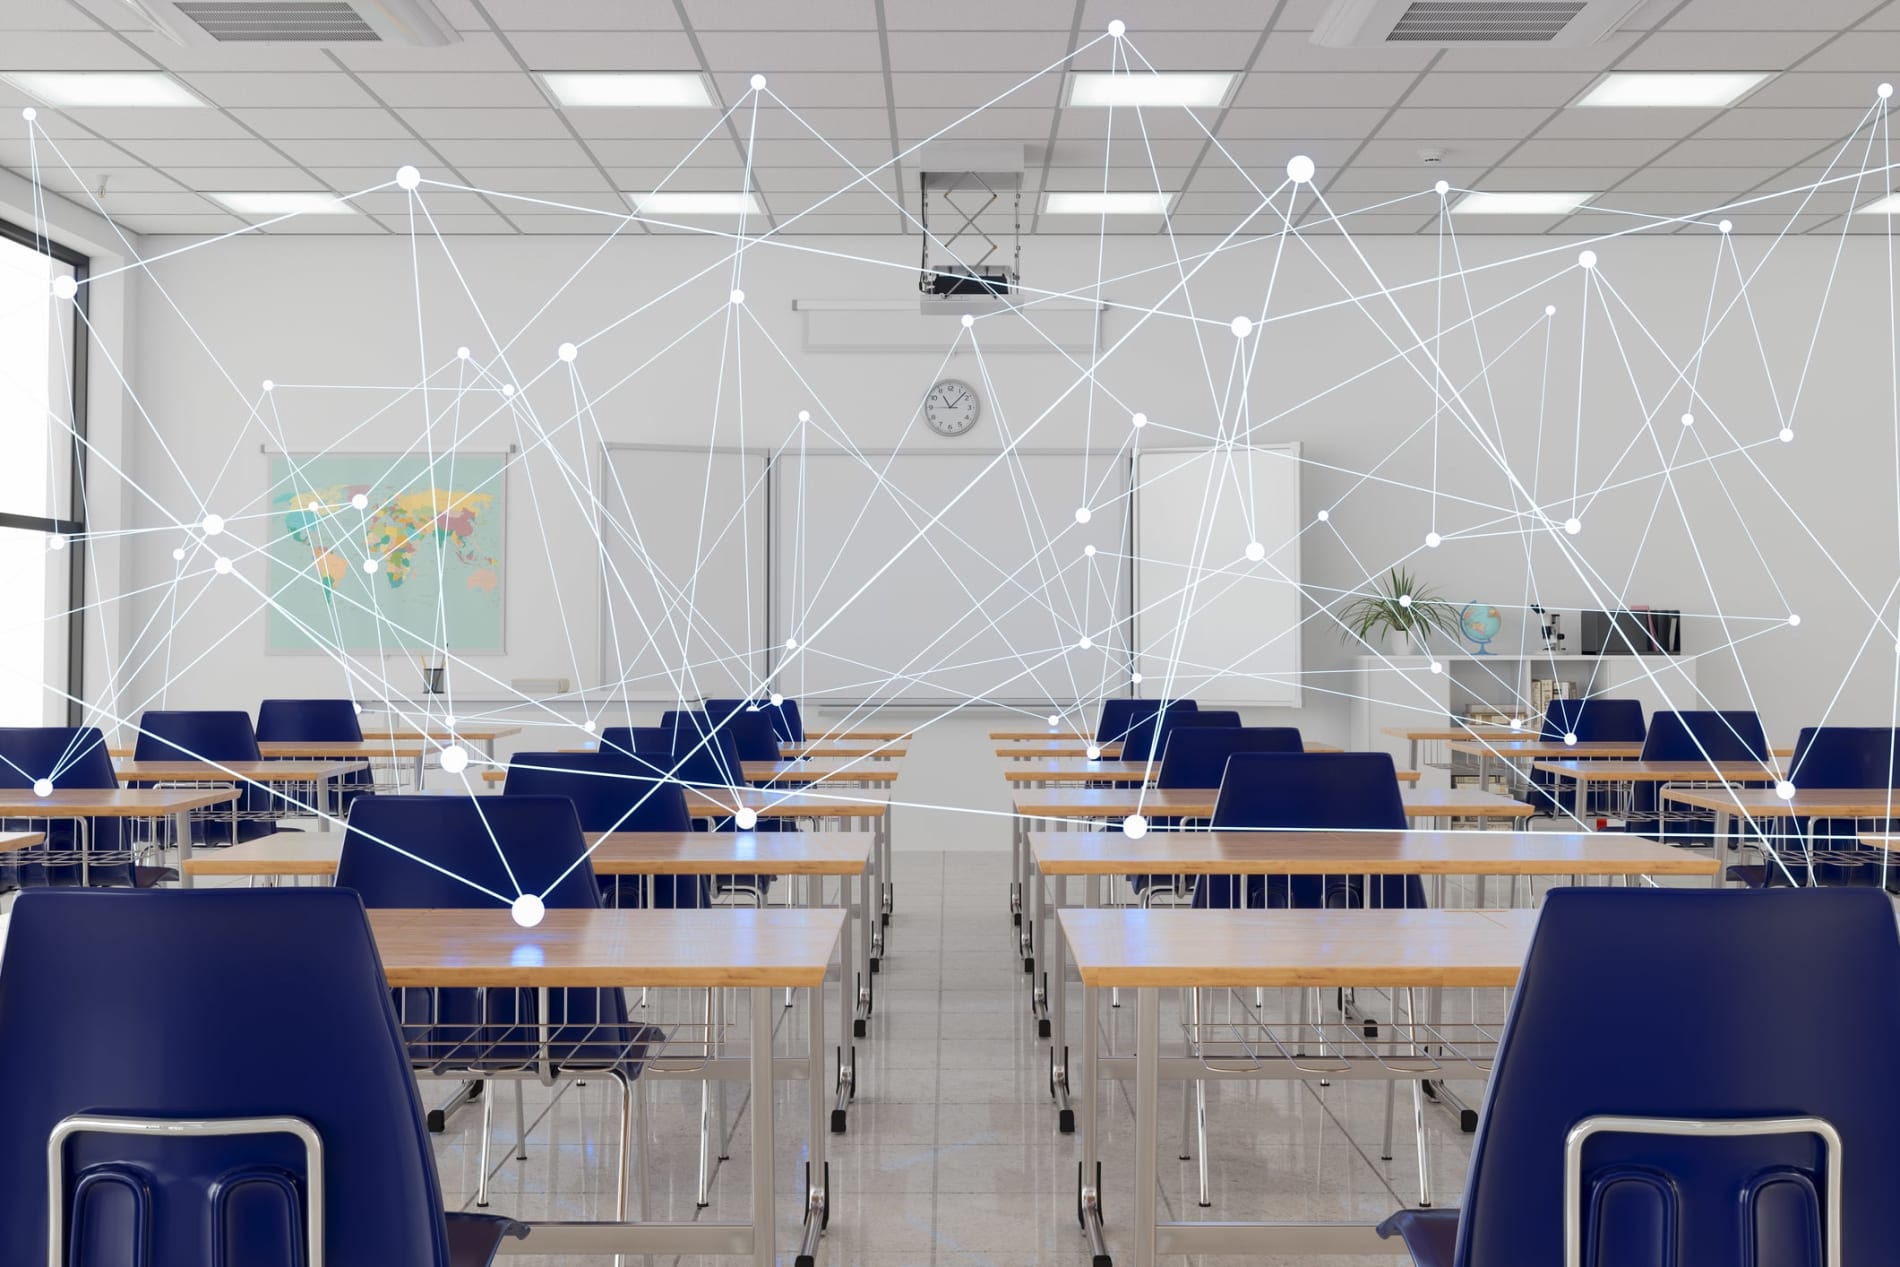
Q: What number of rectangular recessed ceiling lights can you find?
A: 9